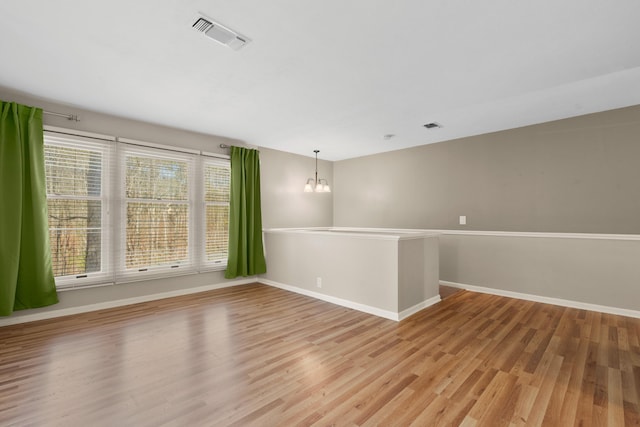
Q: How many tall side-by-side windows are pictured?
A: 3